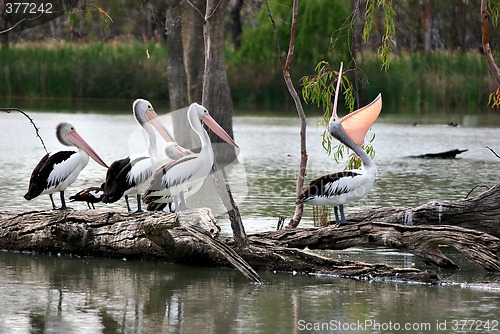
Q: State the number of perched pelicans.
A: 5